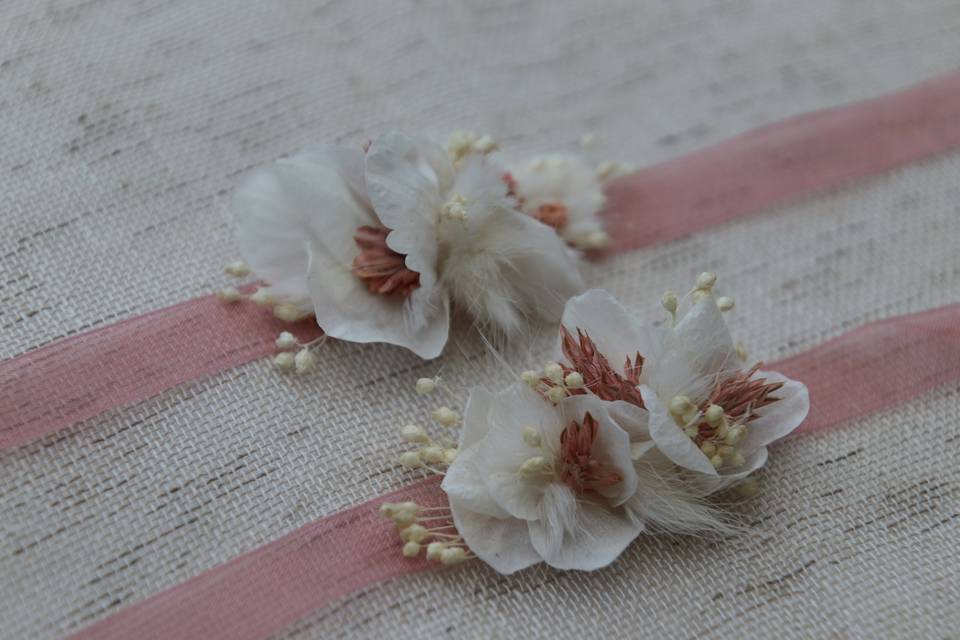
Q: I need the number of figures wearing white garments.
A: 0